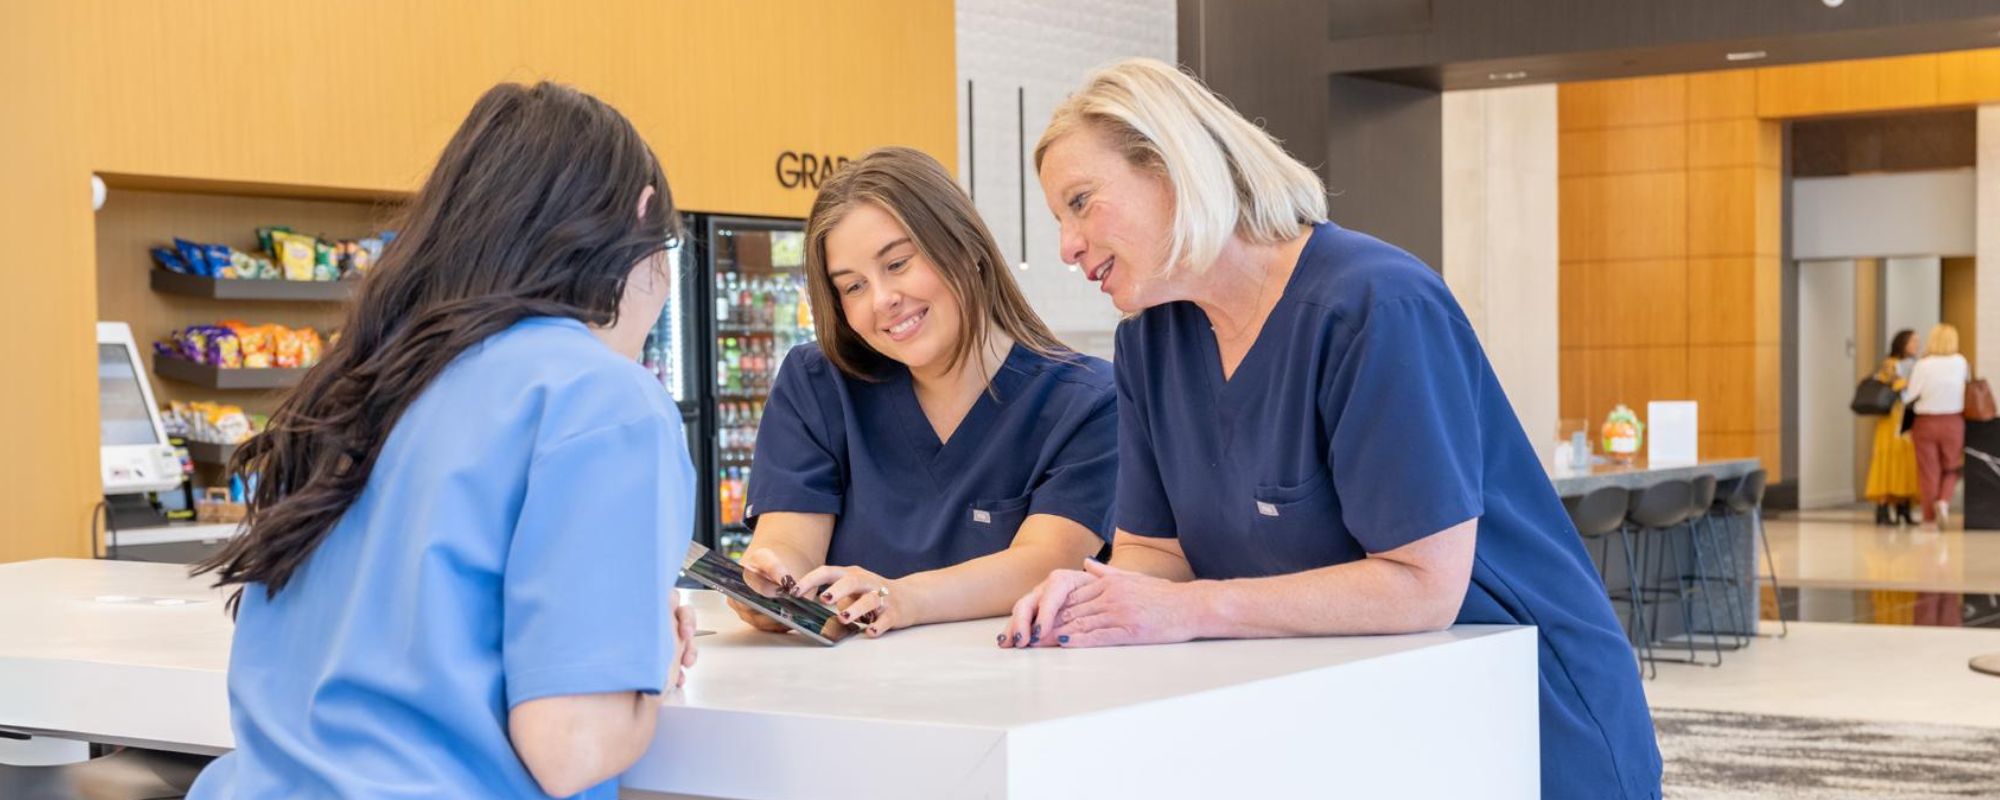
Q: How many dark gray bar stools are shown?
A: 4